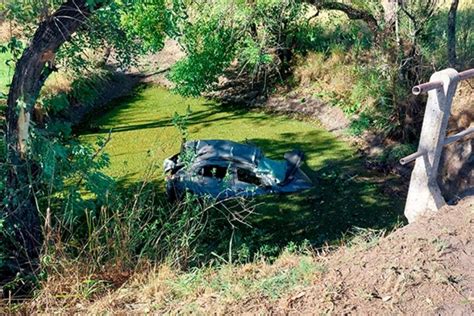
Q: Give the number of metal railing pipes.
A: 2